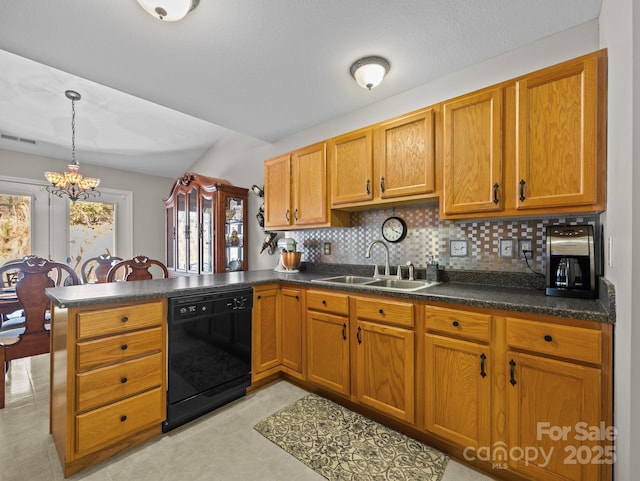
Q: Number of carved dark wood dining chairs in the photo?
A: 4